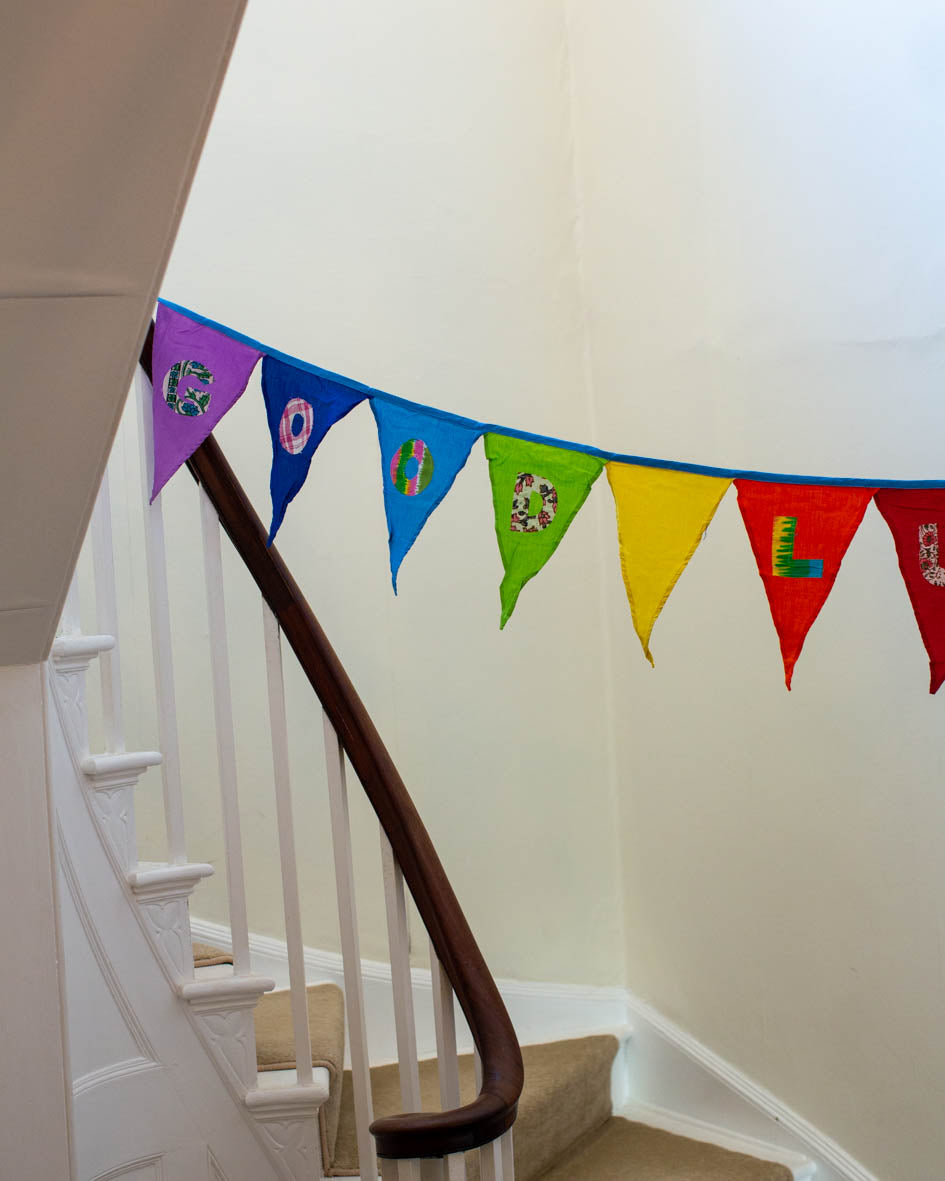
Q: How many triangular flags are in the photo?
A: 7